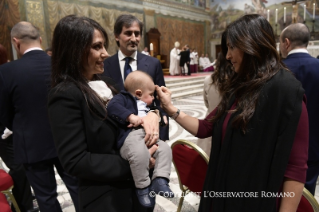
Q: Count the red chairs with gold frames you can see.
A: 3